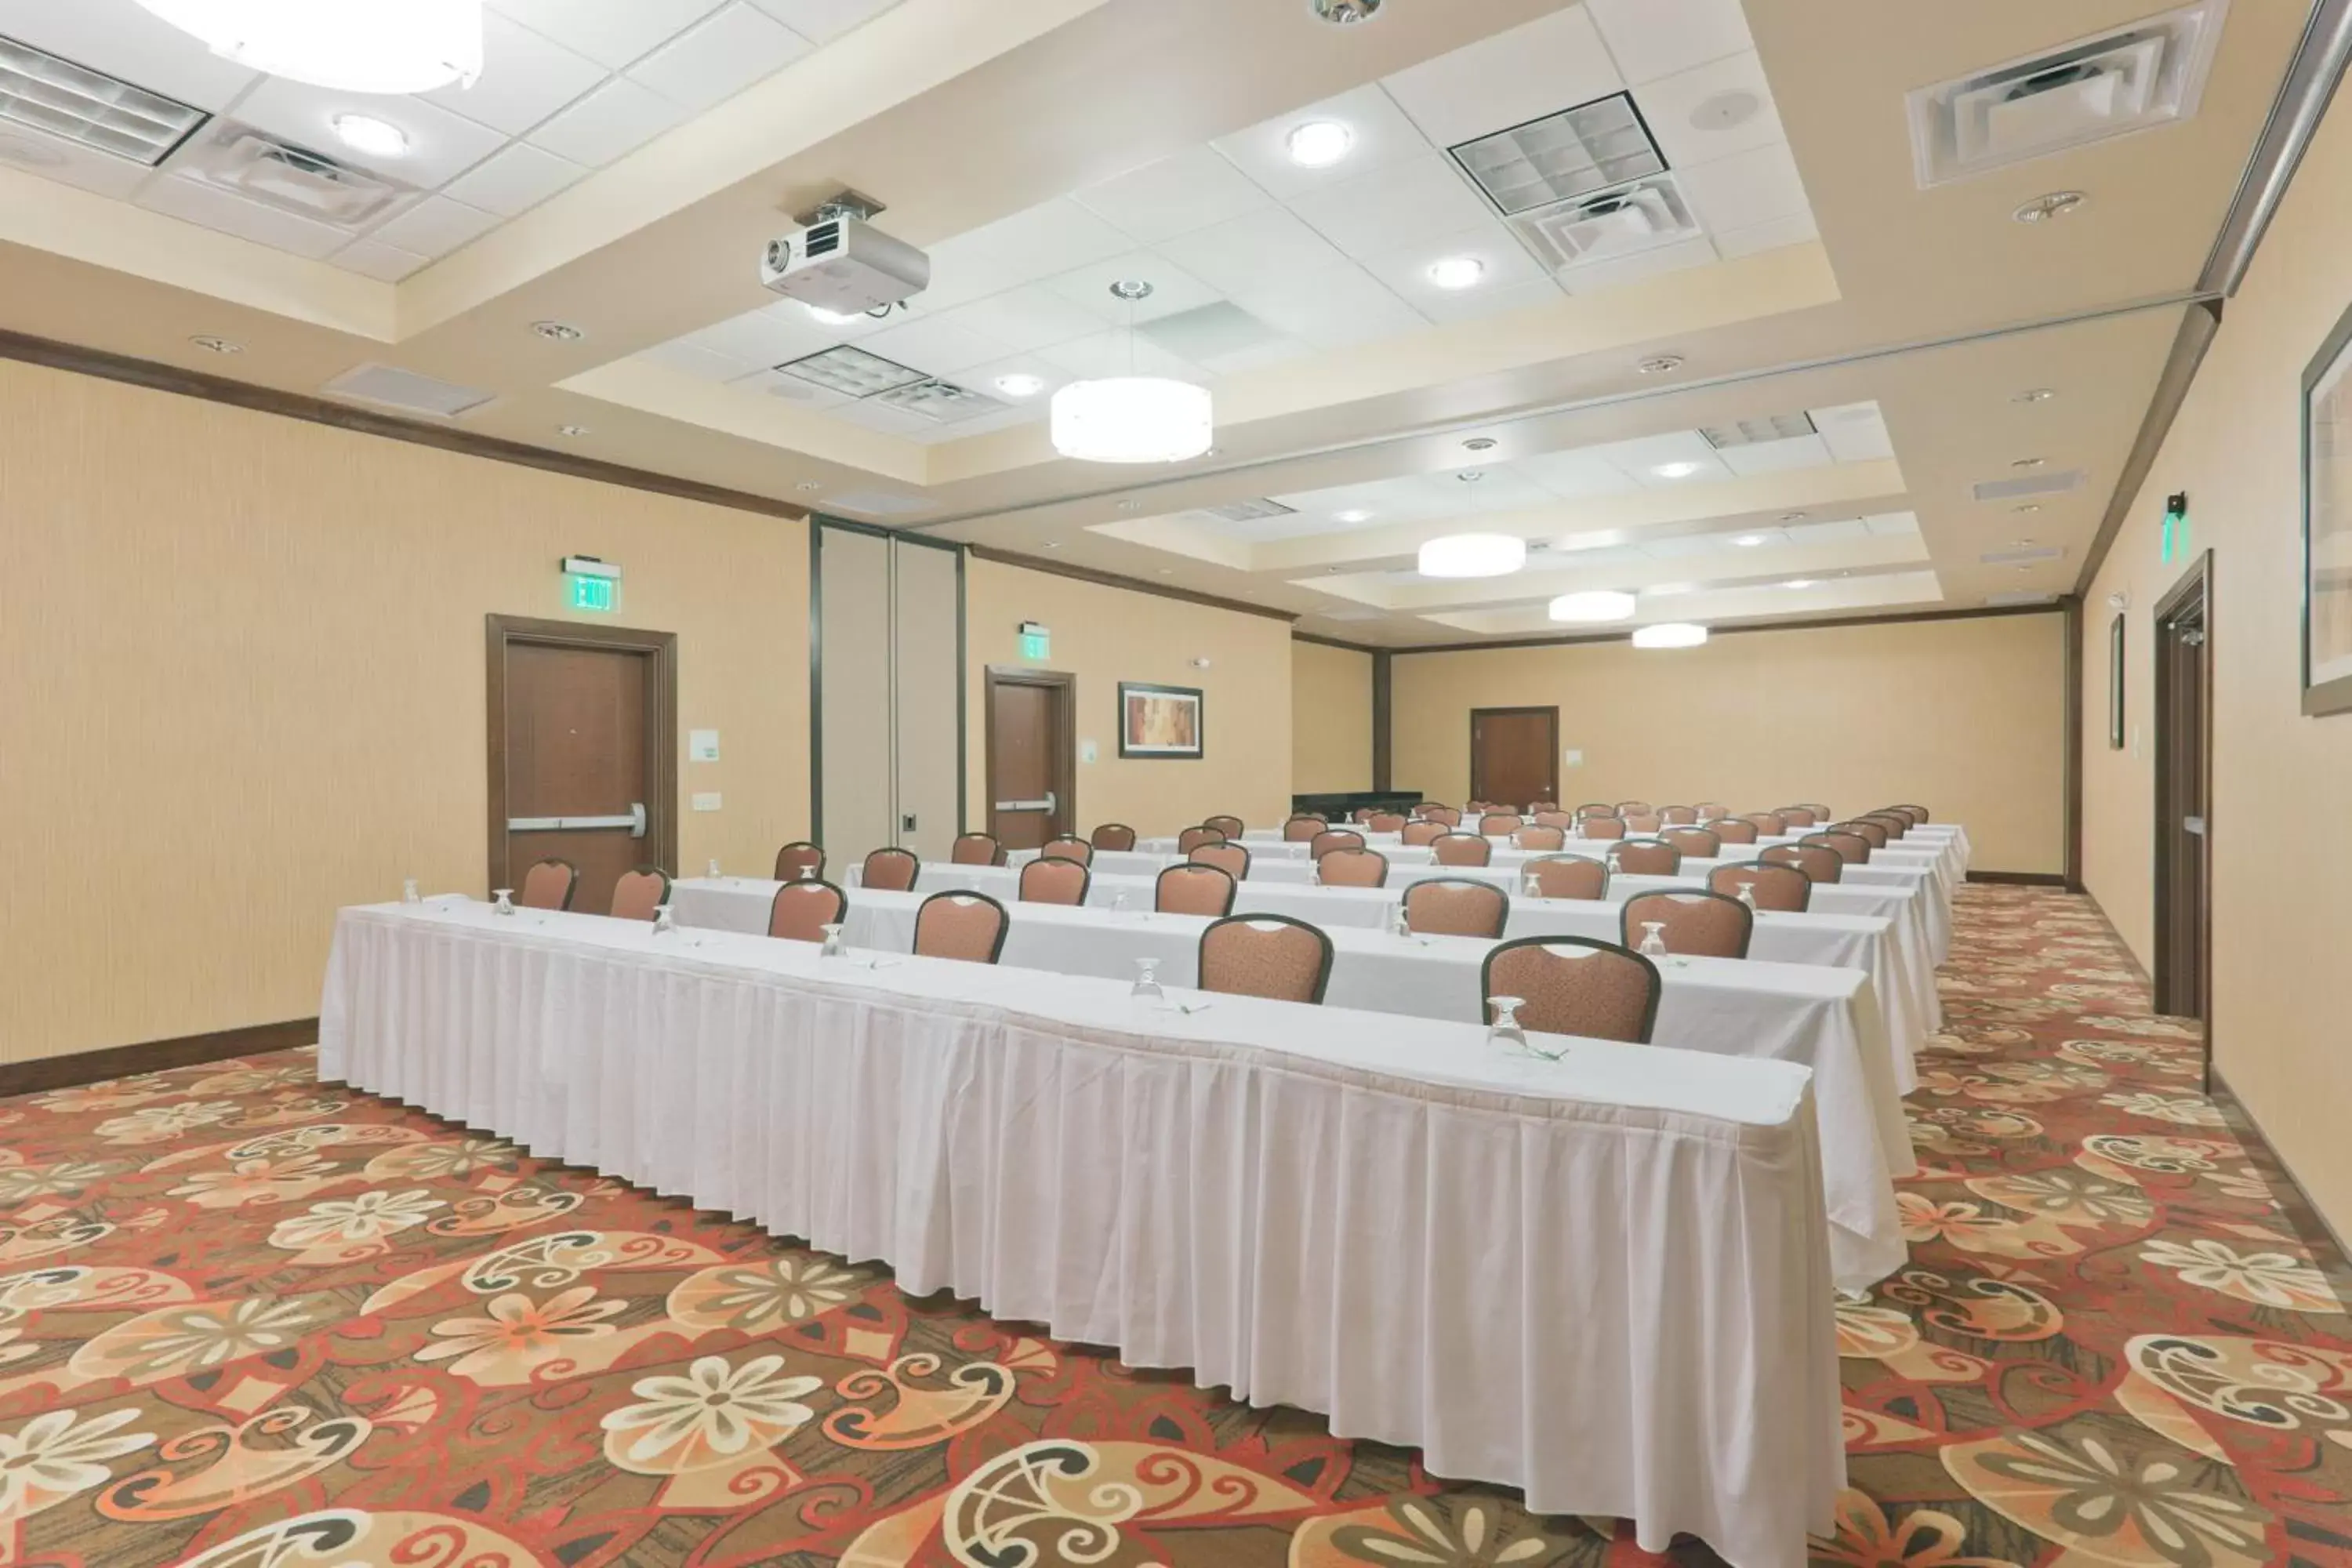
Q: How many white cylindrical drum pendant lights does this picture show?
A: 5